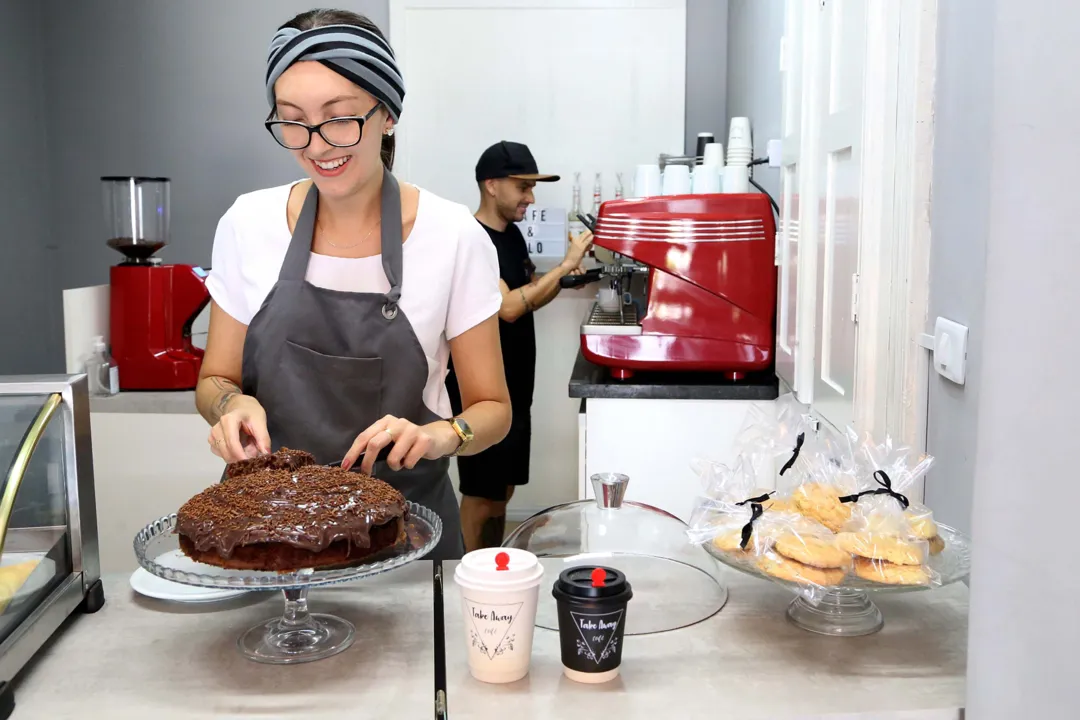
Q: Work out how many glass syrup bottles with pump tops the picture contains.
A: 3